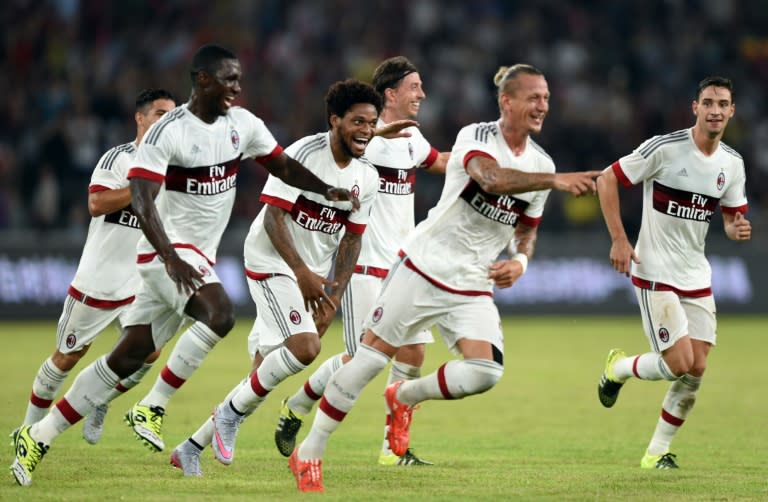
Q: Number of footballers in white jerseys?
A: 6